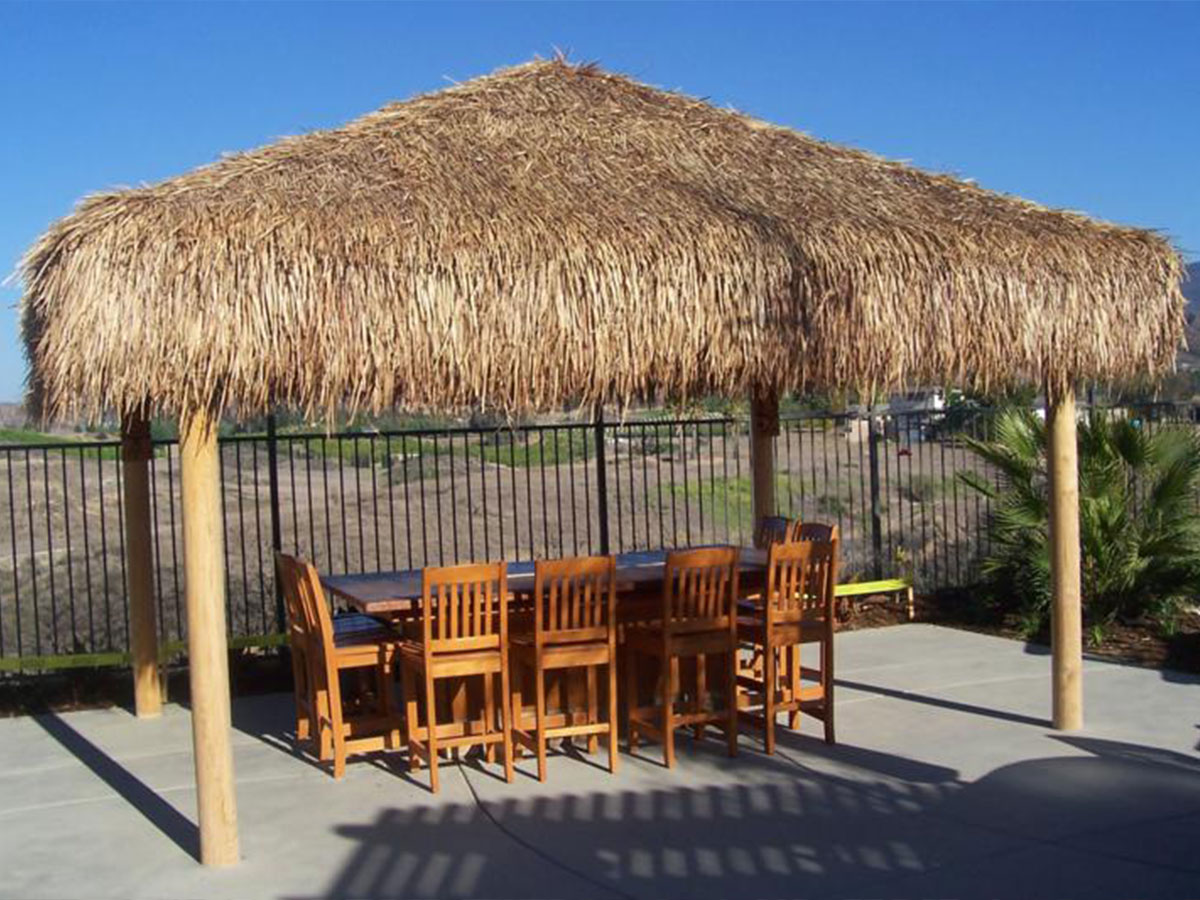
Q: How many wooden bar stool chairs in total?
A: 8